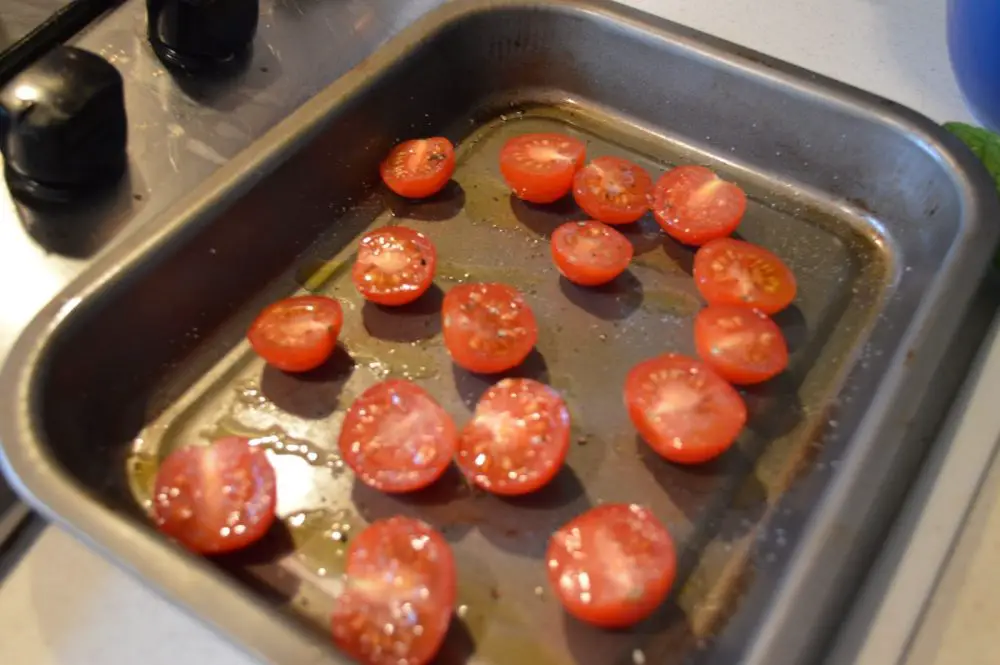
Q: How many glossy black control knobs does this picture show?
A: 2